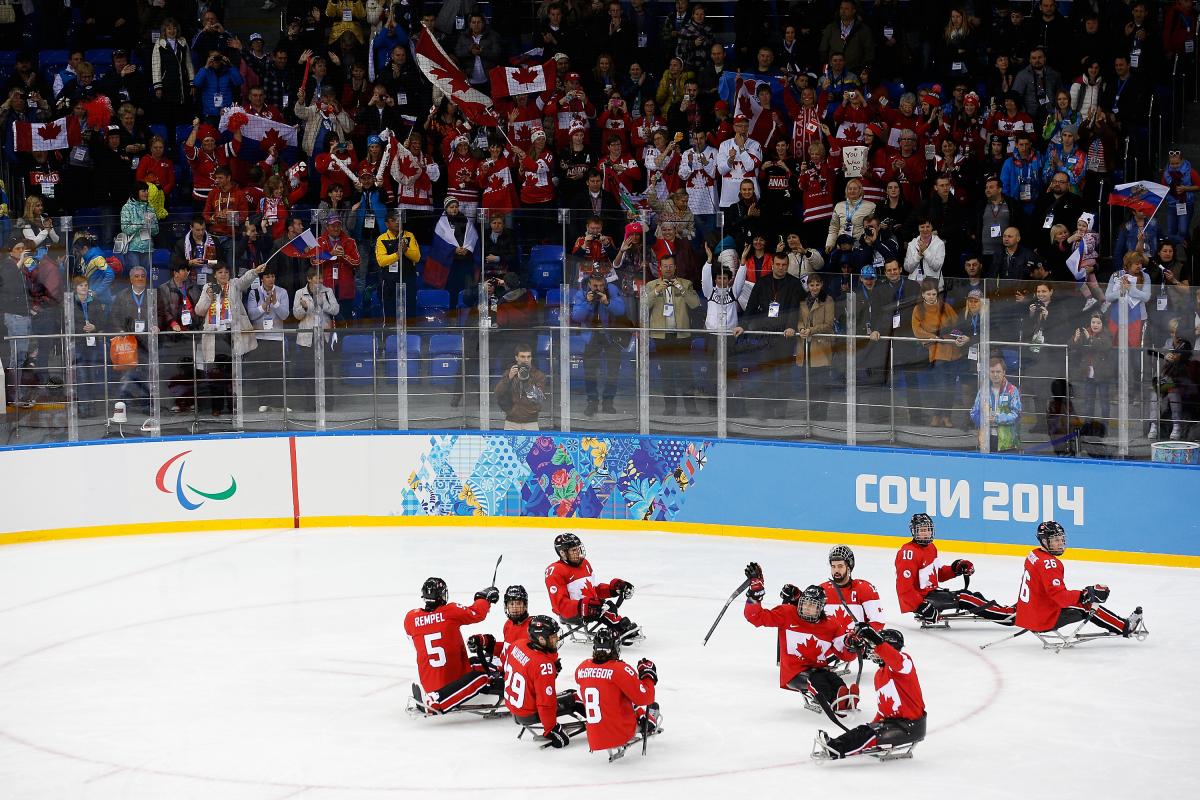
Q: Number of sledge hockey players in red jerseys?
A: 10